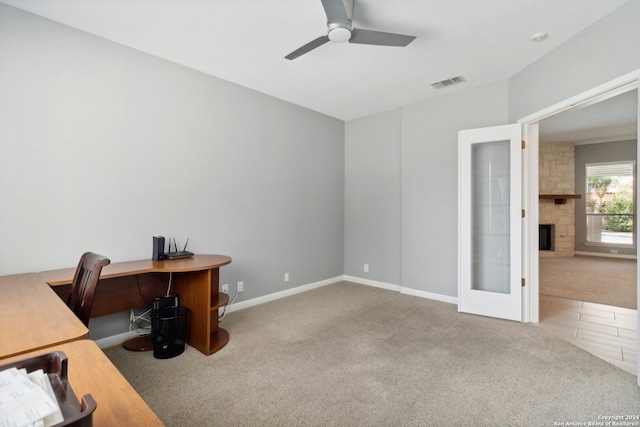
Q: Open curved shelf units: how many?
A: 1